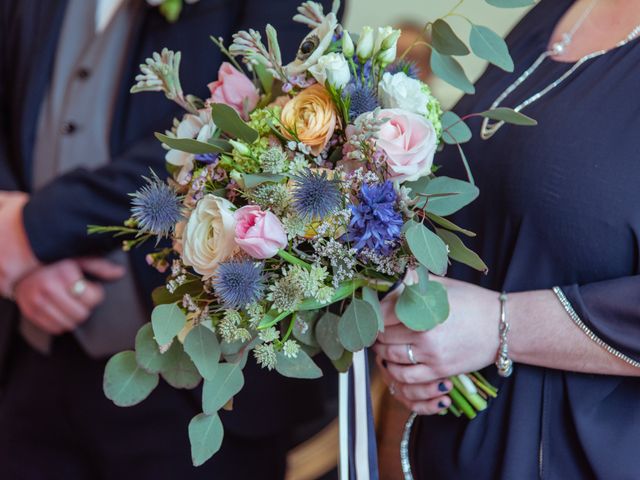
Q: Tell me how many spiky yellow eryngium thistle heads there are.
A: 0